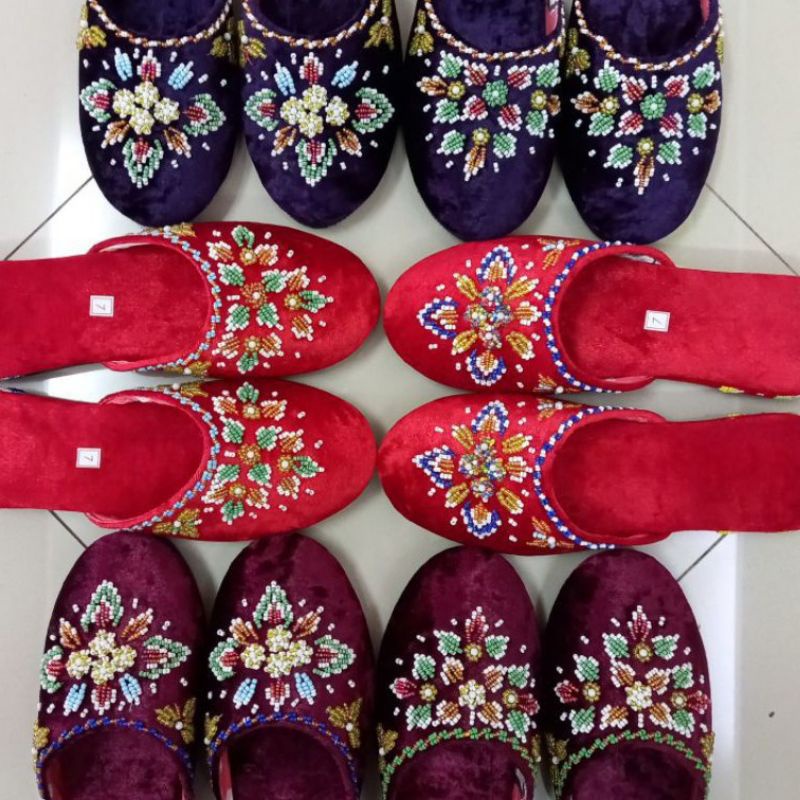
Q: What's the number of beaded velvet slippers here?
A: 12